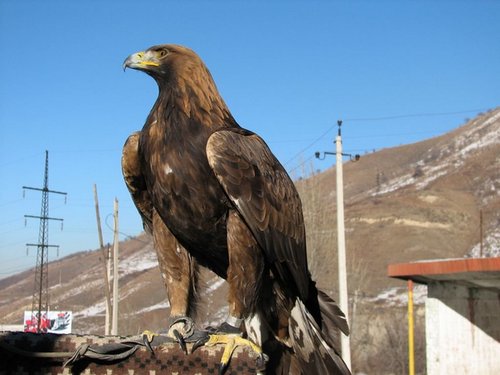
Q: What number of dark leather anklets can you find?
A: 2